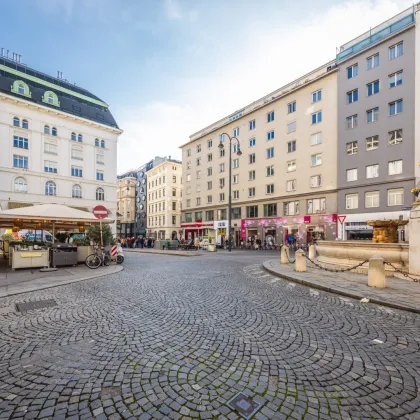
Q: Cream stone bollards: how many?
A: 4